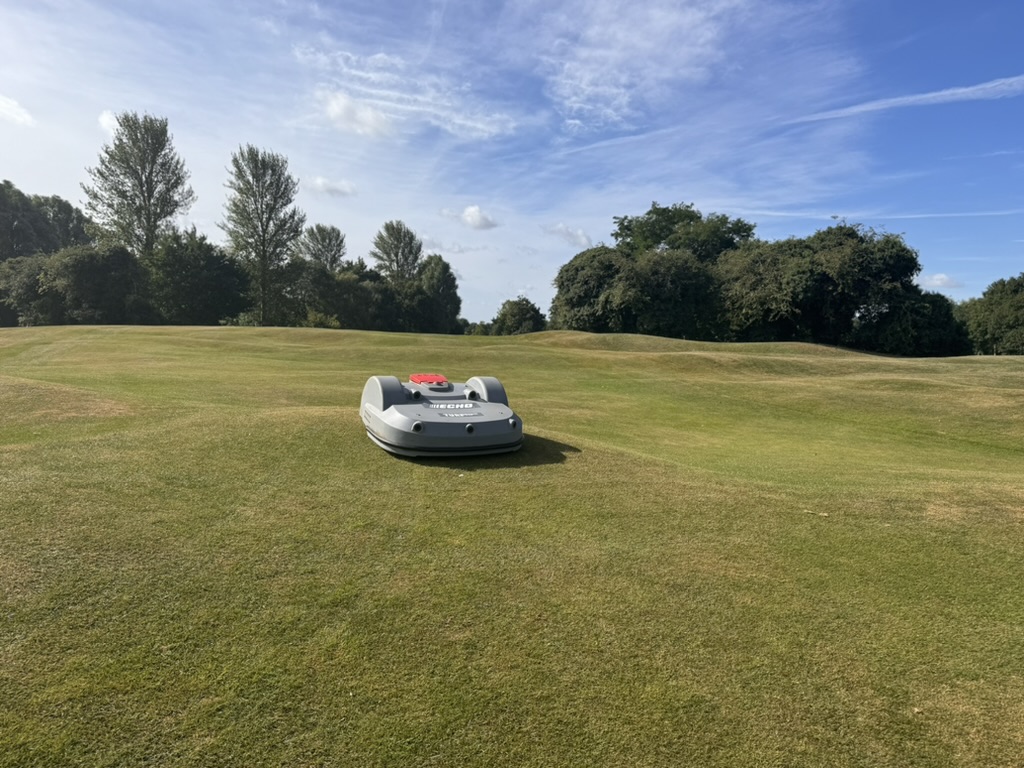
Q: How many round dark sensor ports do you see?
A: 5